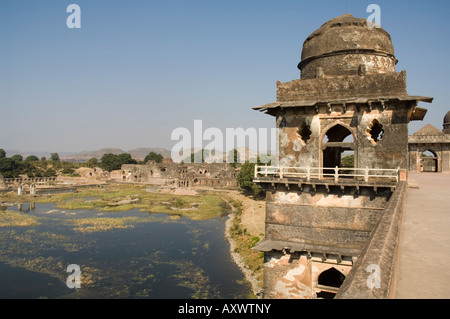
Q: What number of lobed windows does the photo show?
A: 2